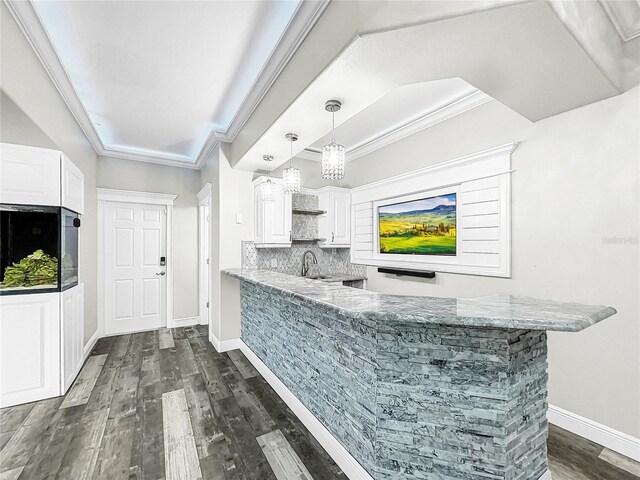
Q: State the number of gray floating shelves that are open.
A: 2